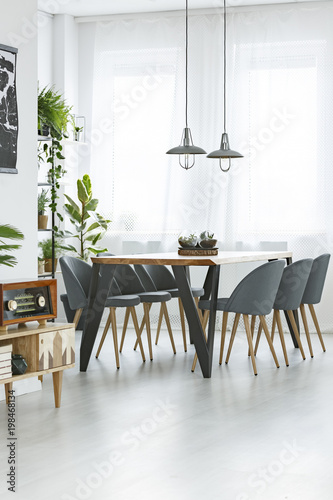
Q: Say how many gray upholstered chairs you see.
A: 6